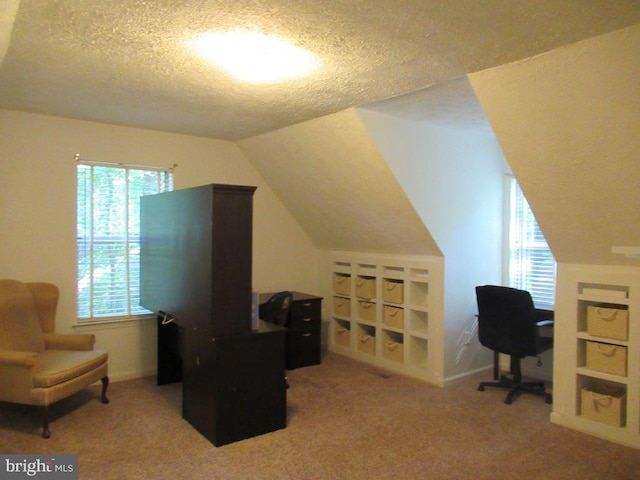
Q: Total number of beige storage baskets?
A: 12